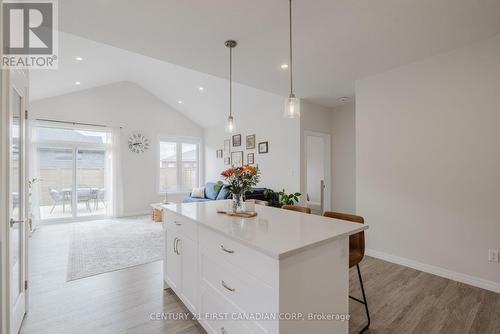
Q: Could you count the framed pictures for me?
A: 8